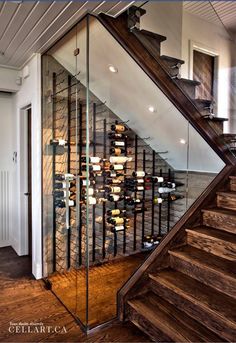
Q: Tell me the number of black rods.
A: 12